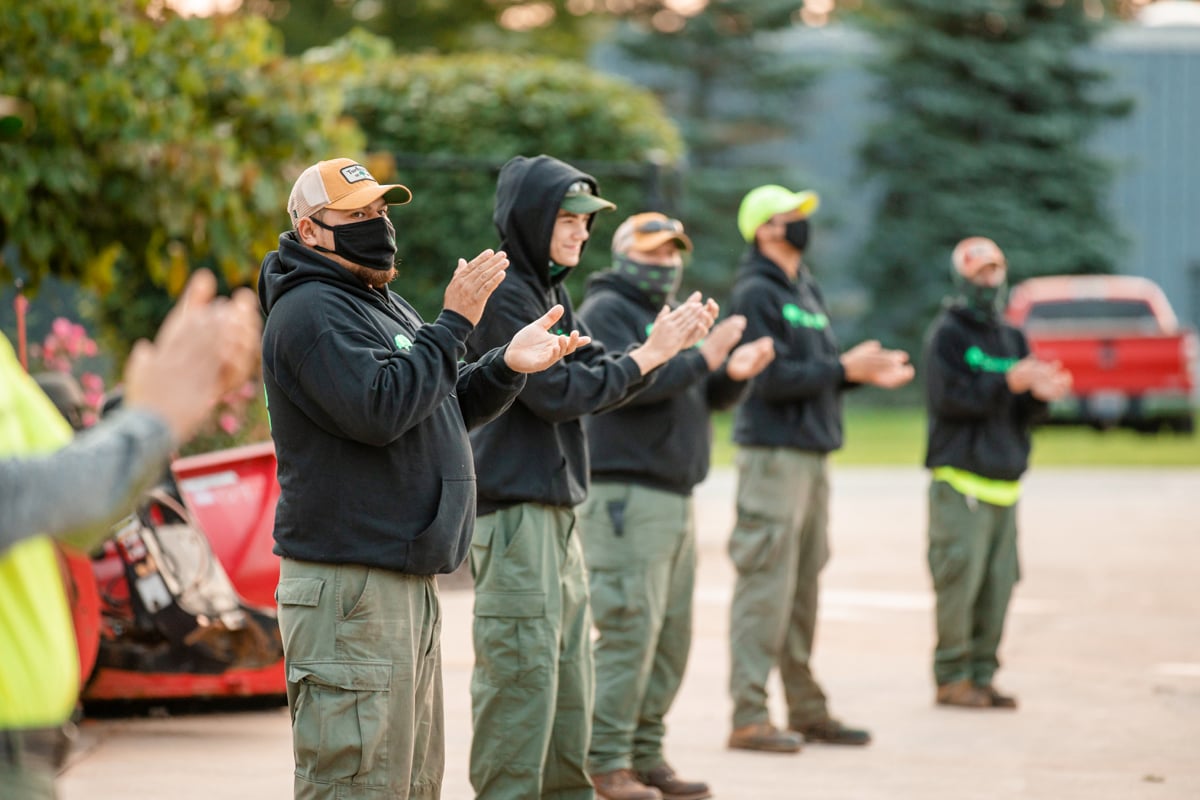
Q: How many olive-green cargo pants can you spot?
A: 5